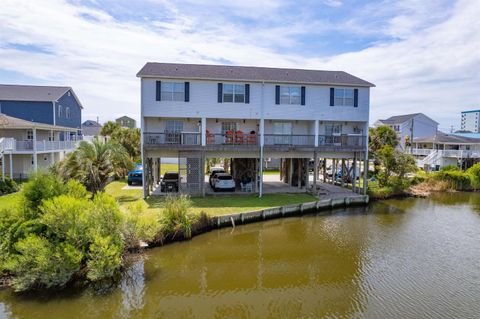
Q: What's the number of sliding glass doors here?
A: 4